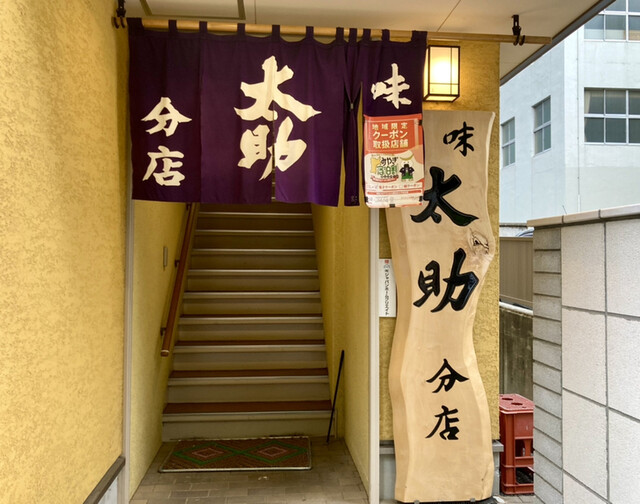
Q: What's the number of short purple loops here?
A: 11